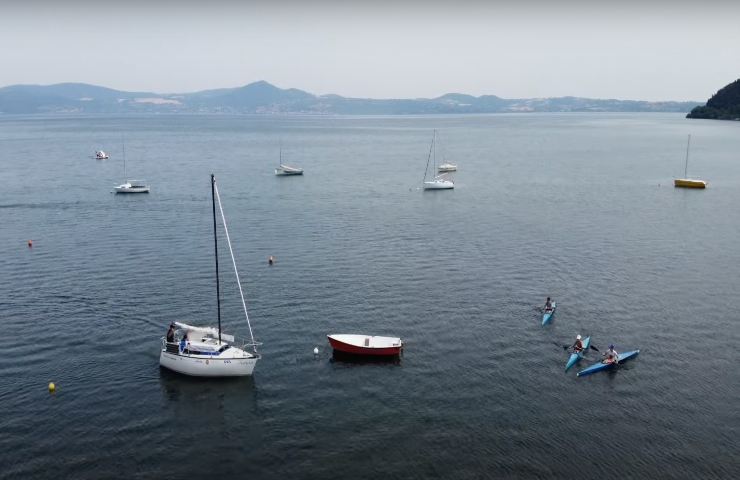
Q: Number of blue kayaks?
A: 3